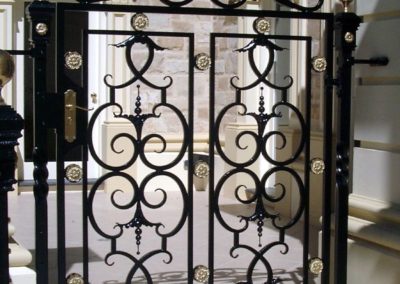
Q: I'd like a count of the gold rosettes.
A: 13